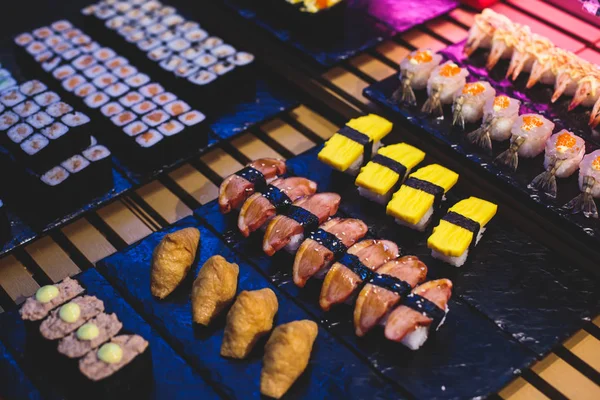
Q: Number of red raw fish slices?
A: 7